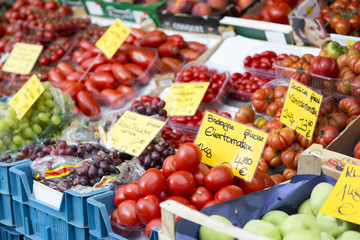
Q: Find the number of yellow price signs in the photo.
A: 8